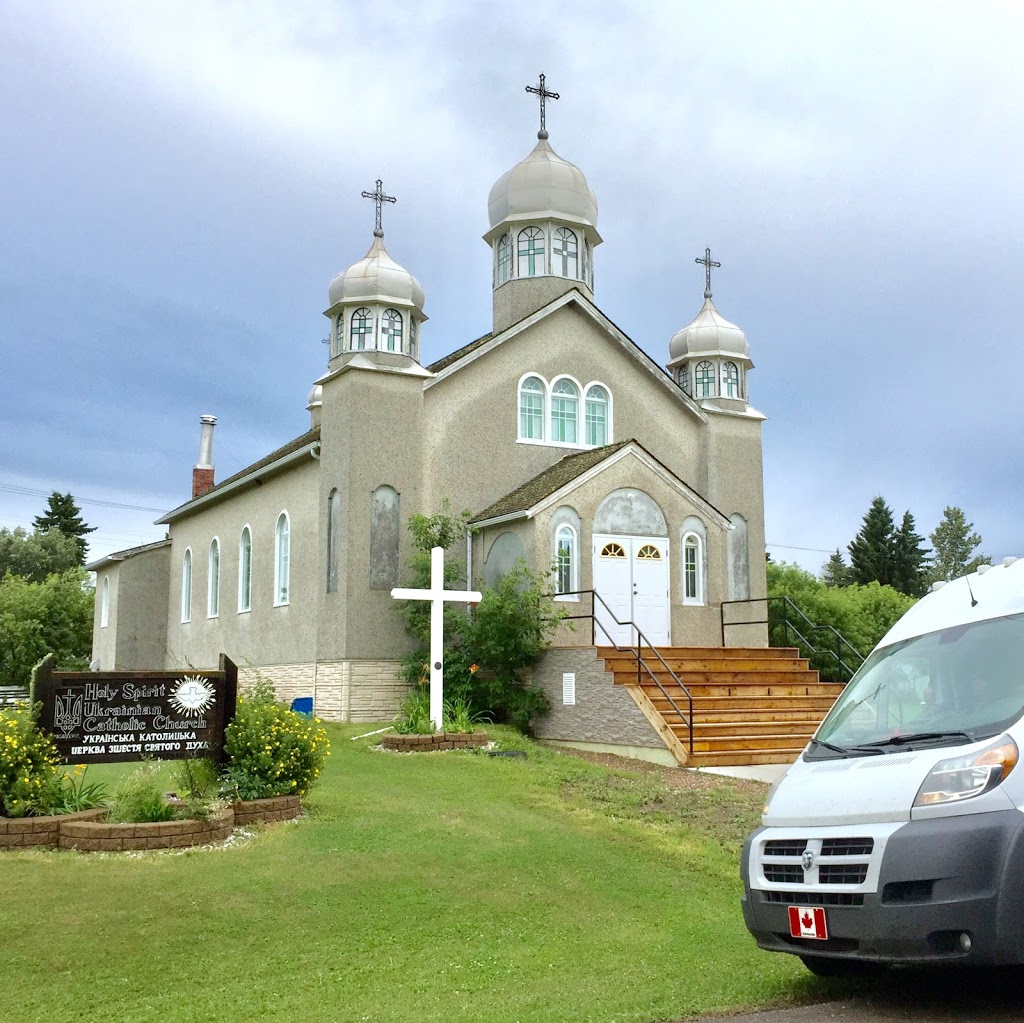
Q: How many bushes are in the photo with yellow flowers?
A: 2